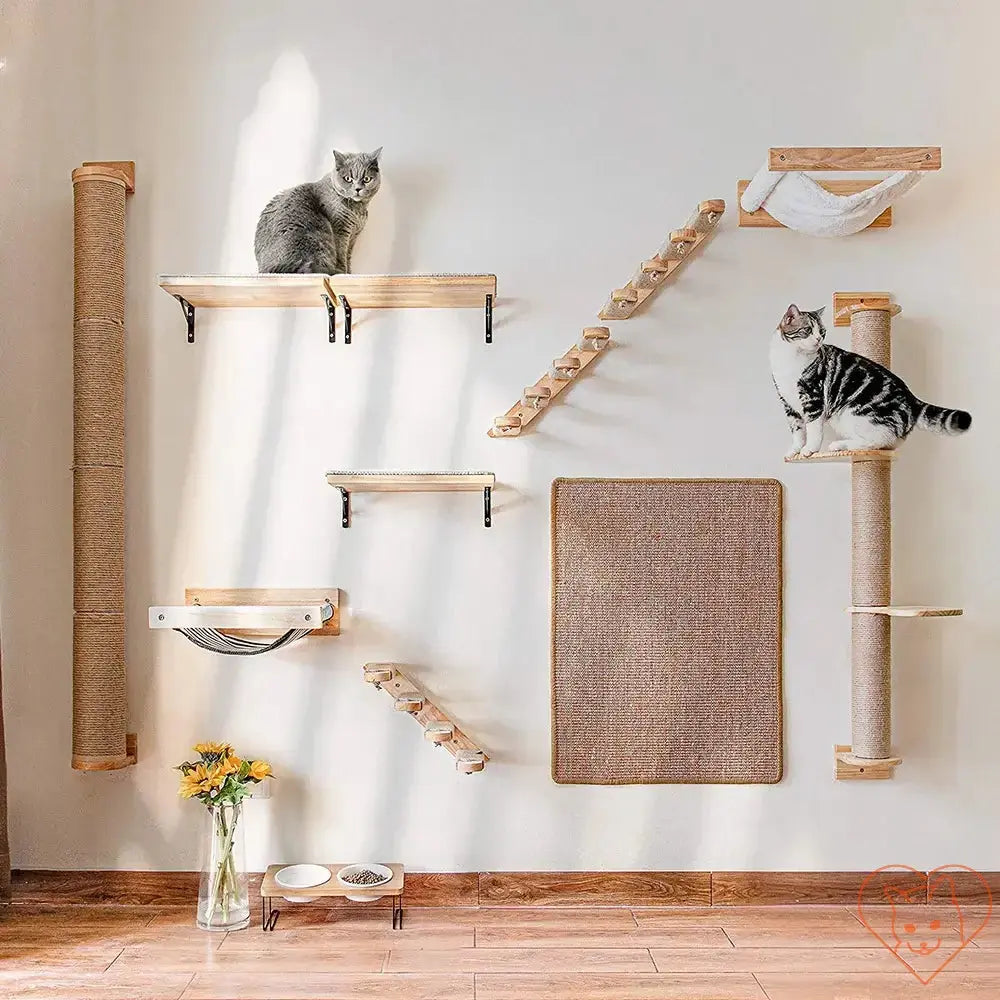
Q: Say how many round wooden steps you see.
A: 12